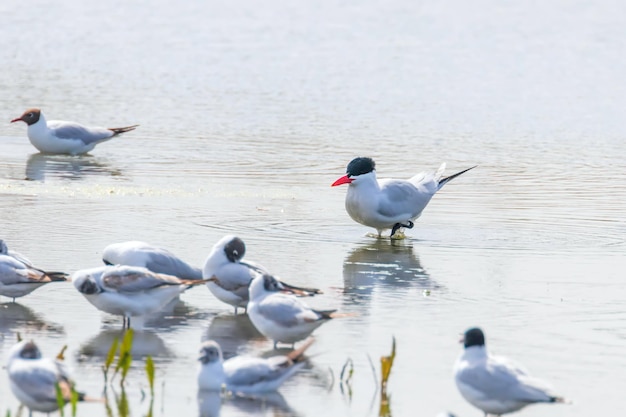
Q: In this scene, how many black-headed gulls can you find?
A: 9